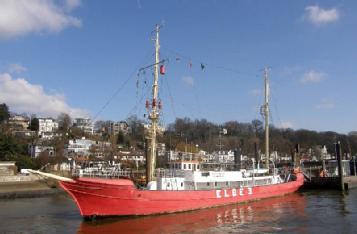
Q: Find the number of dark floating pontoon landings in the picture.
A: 1